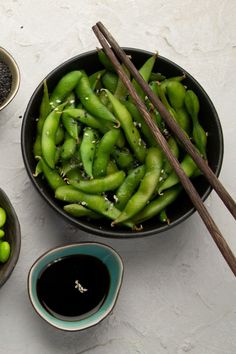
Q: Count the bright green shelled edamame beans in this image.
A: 3